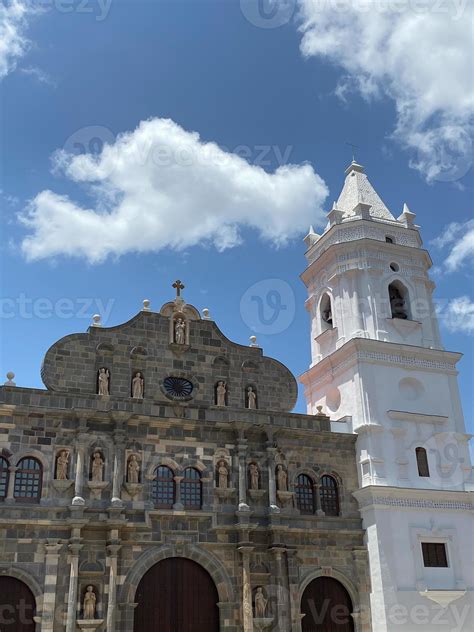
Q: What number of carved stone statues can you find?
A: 13